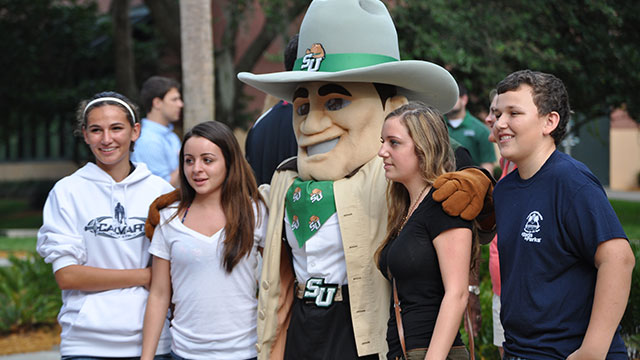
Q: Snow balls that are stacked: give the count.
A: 0